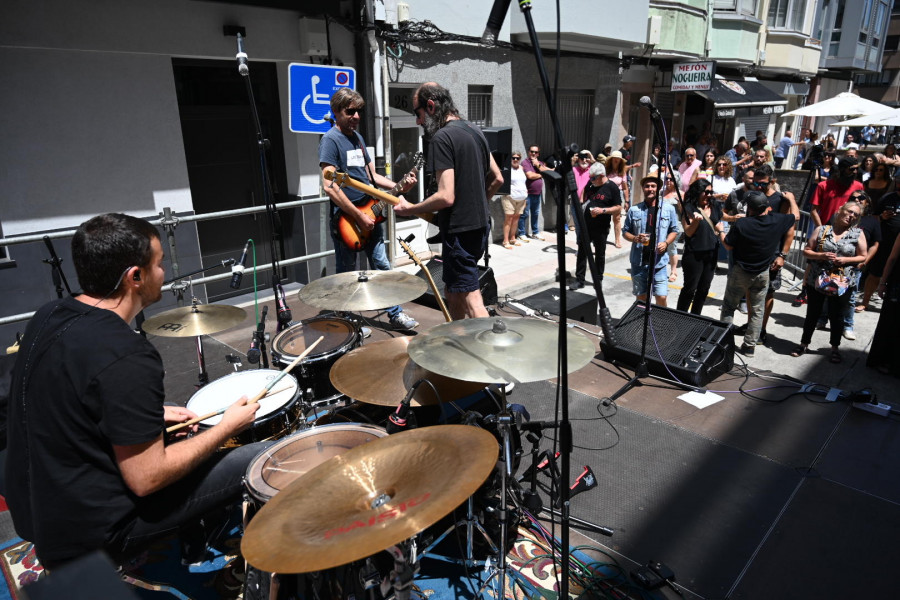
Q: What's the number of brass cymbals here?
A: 5